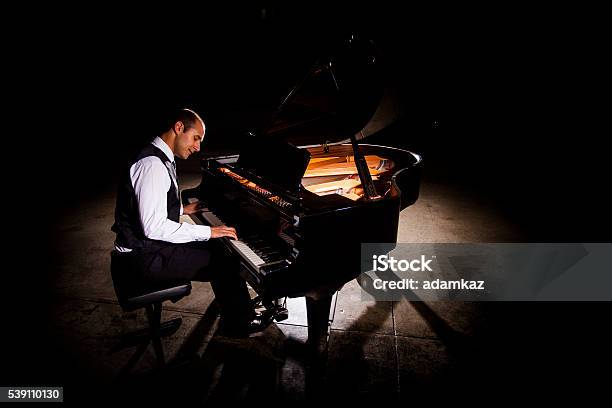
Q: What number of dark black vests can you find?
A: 1